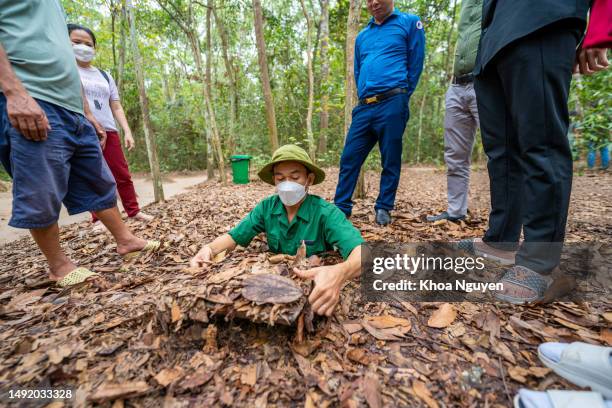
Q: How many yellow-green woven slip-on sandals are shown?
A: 2